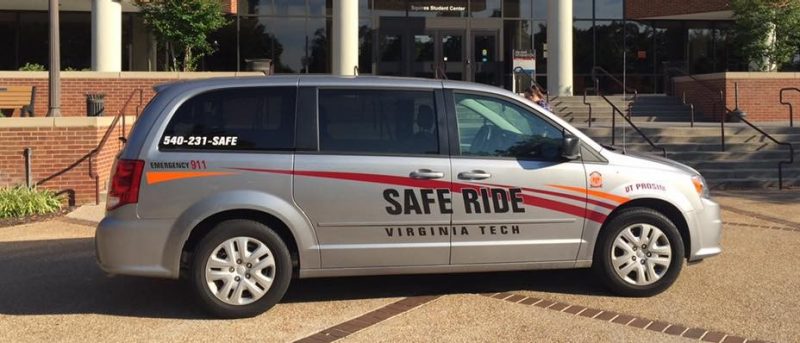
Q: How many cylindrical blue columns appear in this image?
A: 0